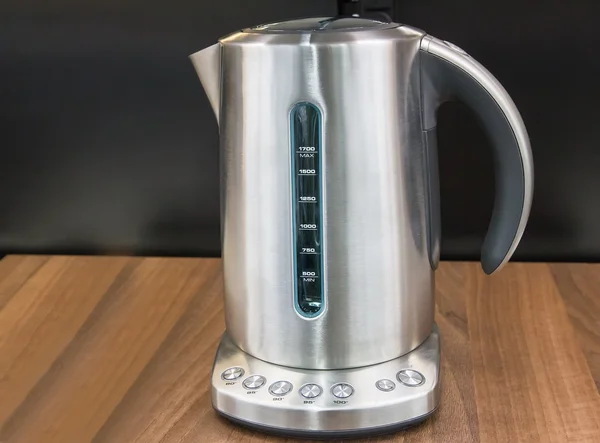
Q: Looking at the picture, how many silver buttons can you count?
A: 7